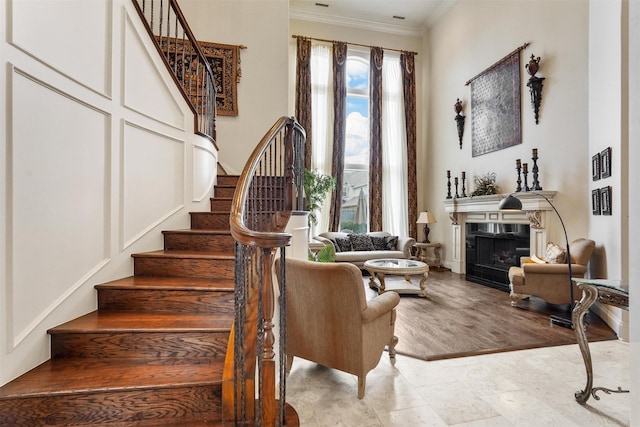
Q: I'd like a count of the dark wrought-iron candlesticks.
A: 6